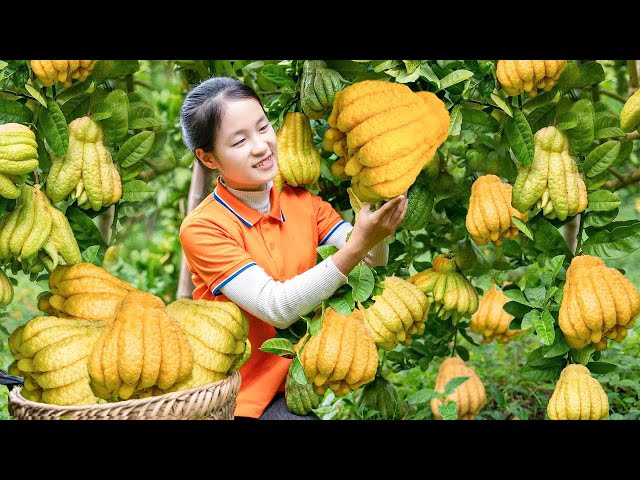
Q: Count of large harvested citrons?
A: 4